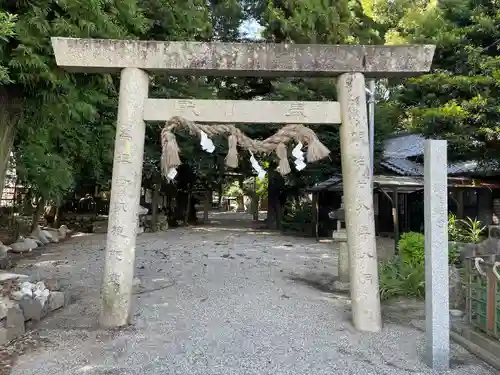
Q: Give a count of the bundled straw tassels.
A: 4